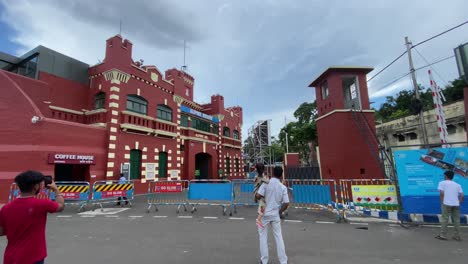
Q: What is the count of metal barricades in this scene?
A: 8